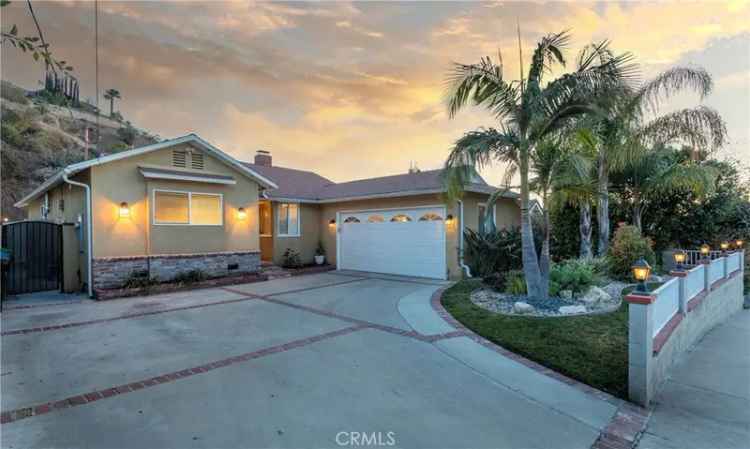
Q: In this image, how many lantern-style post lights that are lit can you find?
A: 5